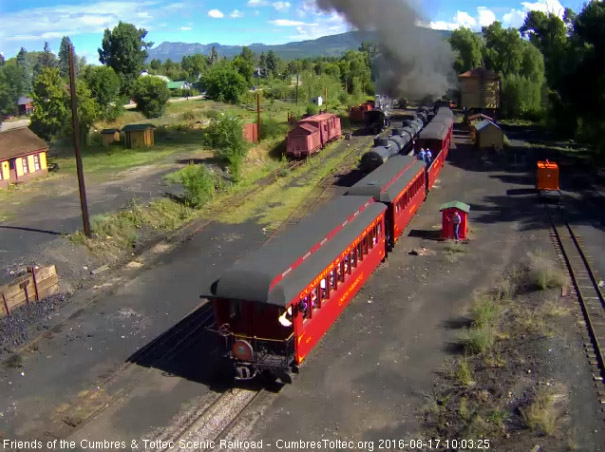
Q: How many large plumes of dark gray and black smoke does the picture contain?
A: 1